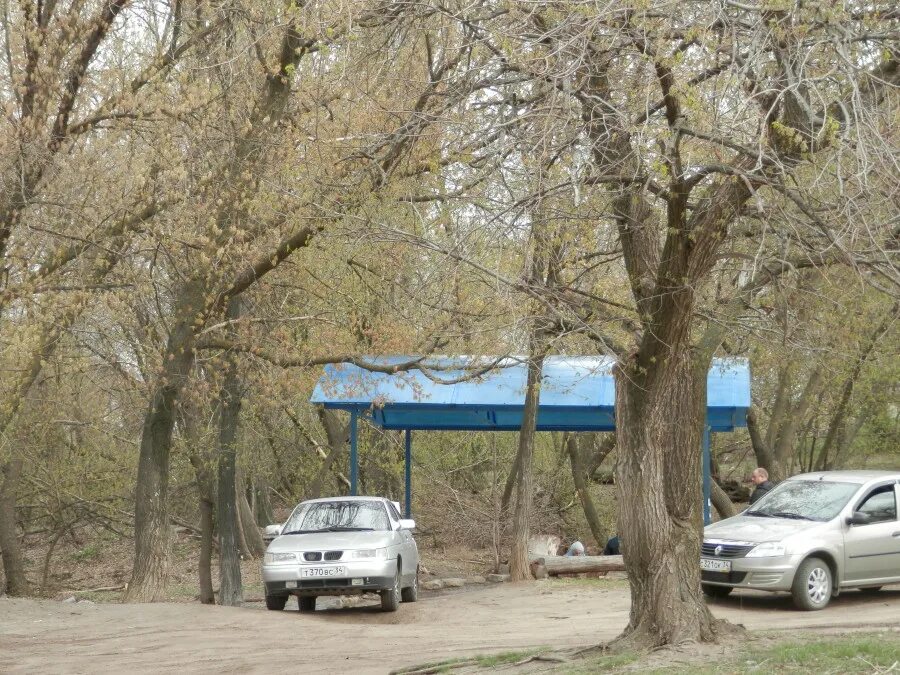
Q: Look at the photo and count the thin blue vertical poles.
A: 3